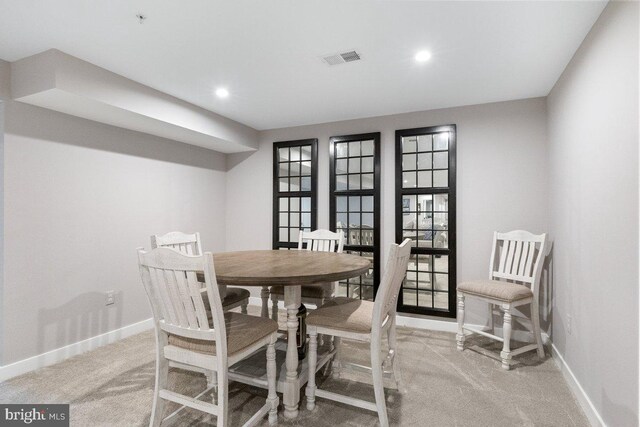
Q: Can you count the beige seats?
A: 5